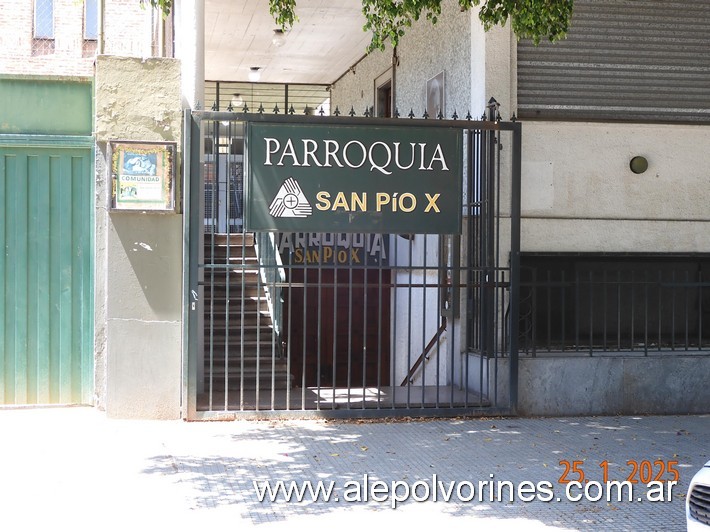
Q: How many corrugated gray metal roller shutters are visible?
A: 1